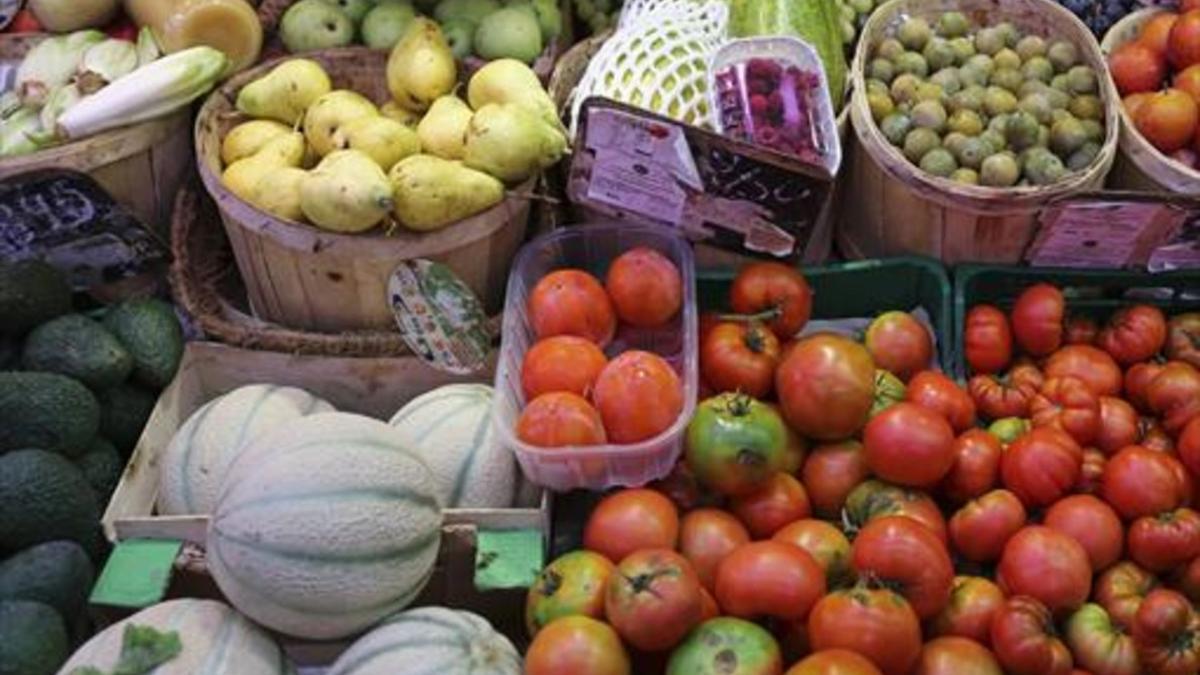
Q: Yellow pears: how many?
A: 13